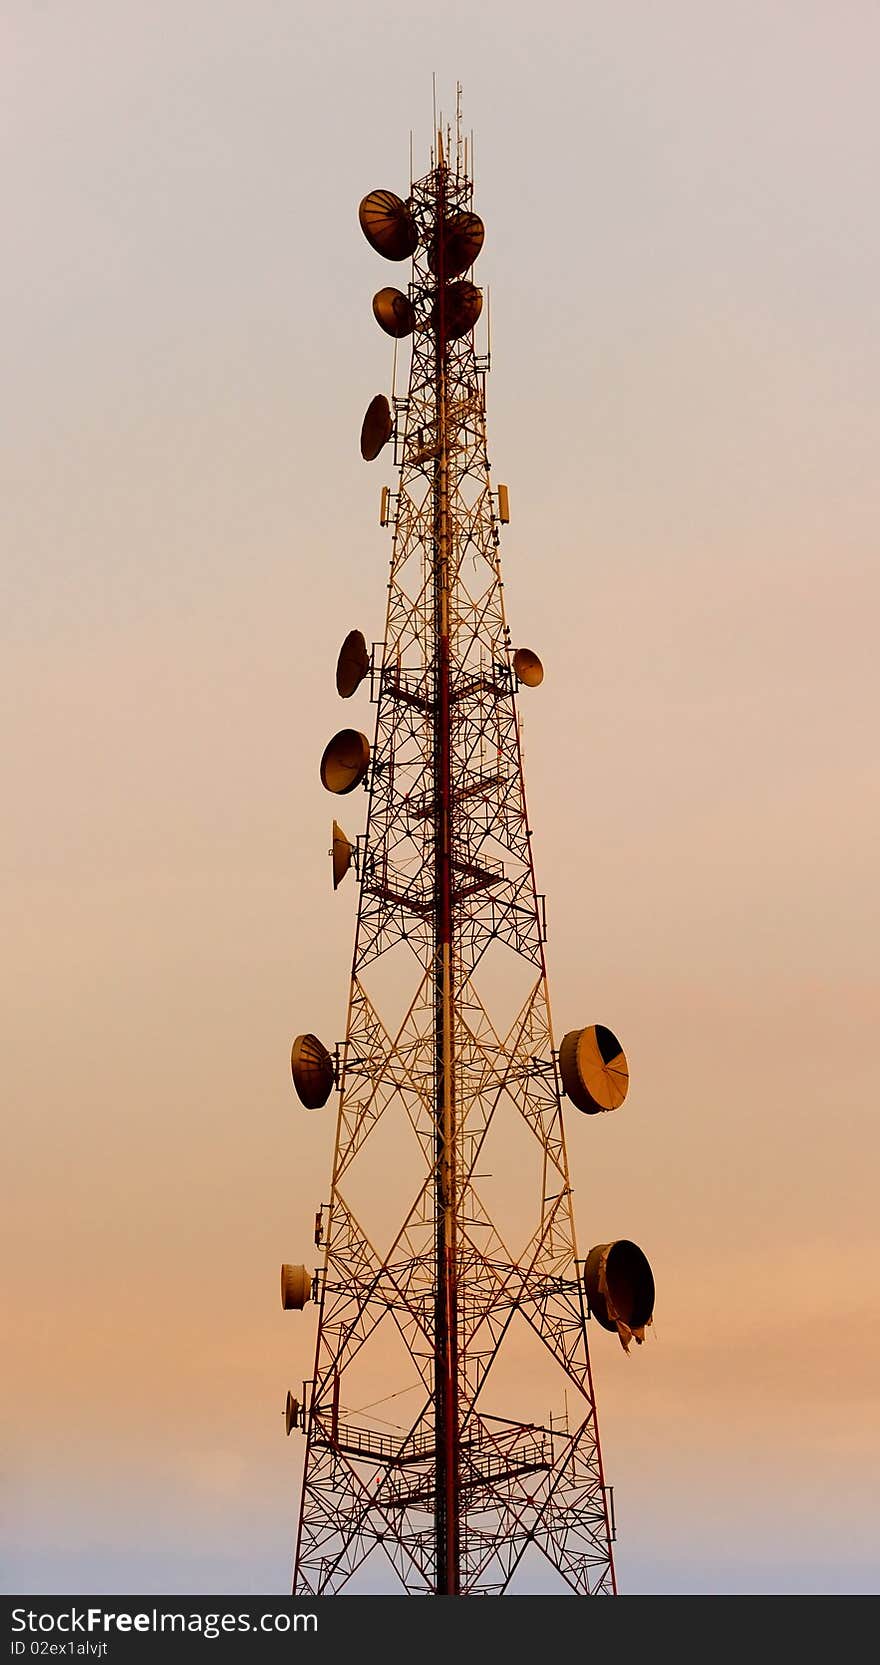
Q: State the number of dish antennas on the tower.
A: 14